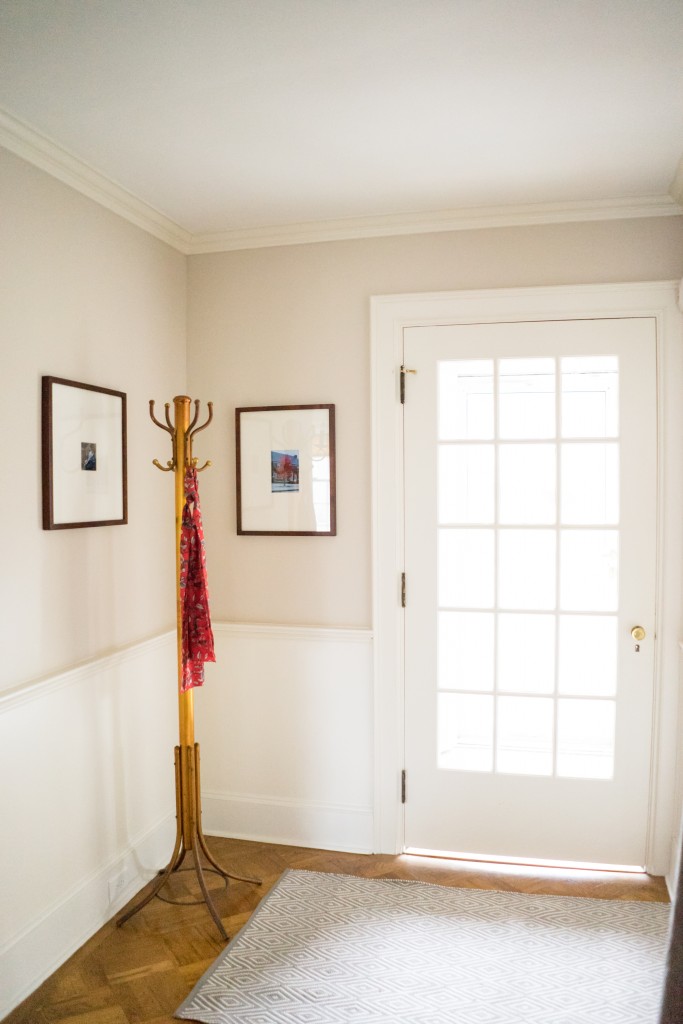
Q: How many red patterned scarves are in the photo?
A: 1